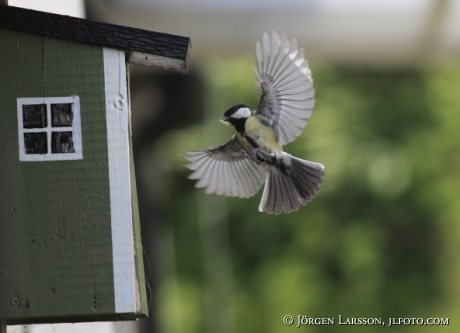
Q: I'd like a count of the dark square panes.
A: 4